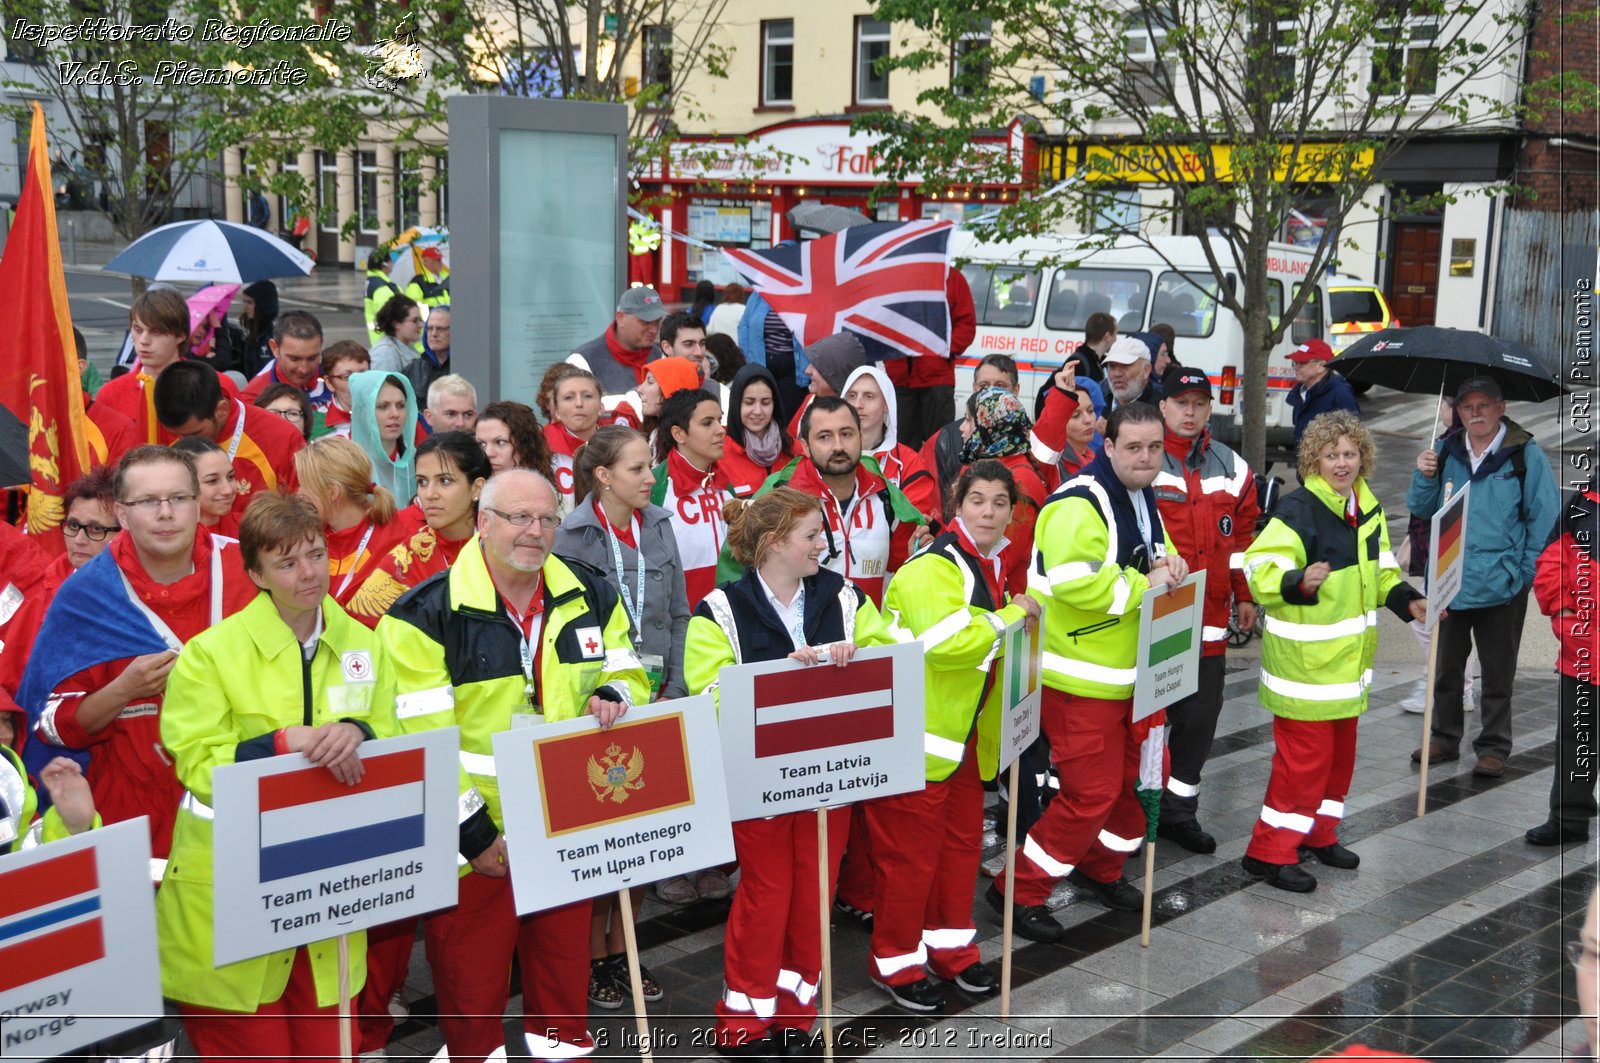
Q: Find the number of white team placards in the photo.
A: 7